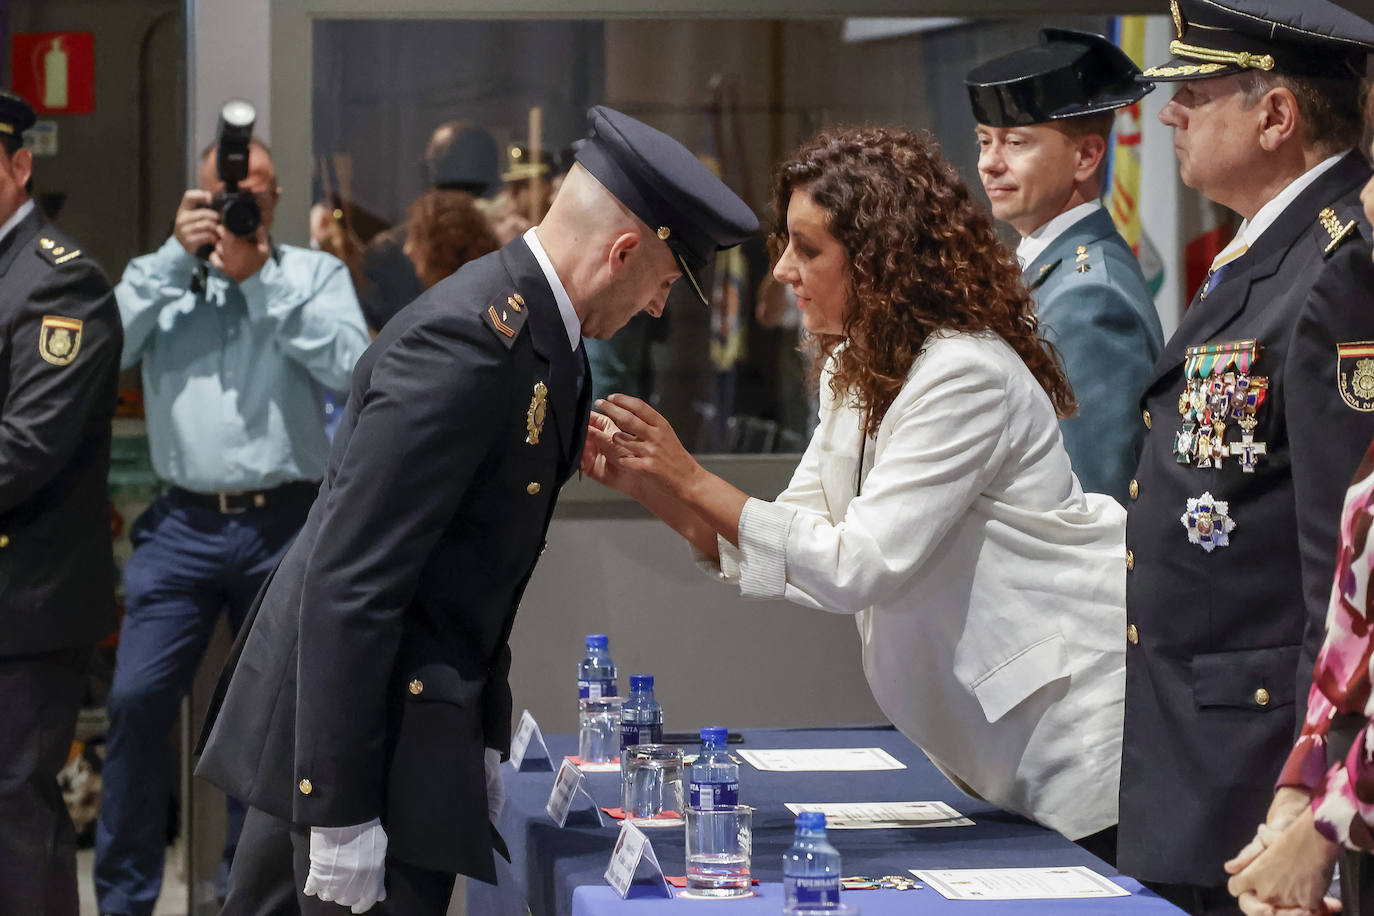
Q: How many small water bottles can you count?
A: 4